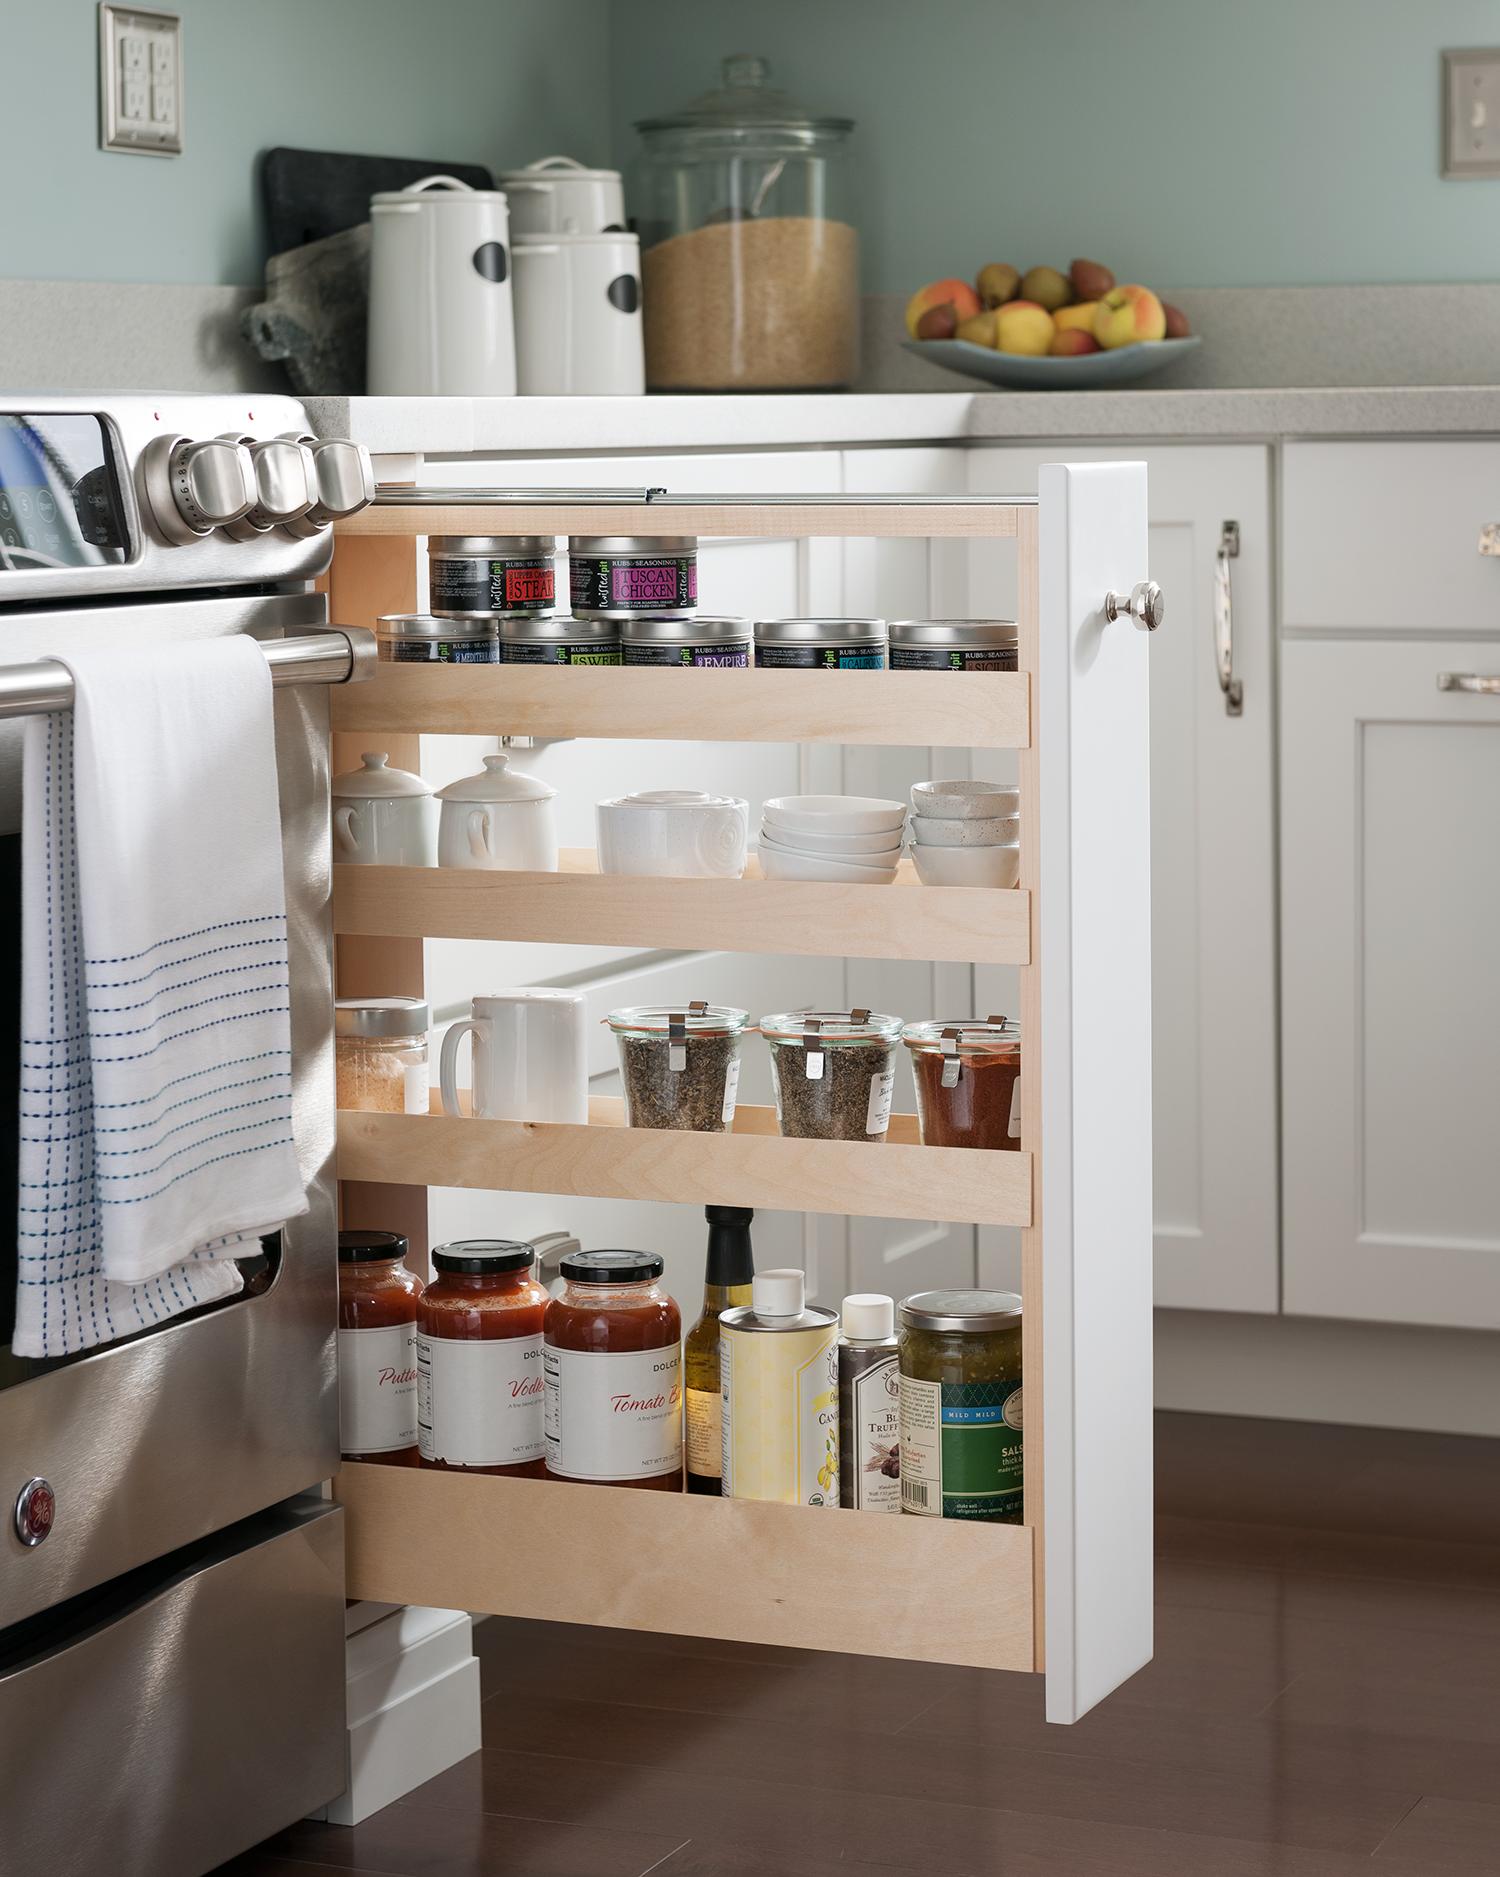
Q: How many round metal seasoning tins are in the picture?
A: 7